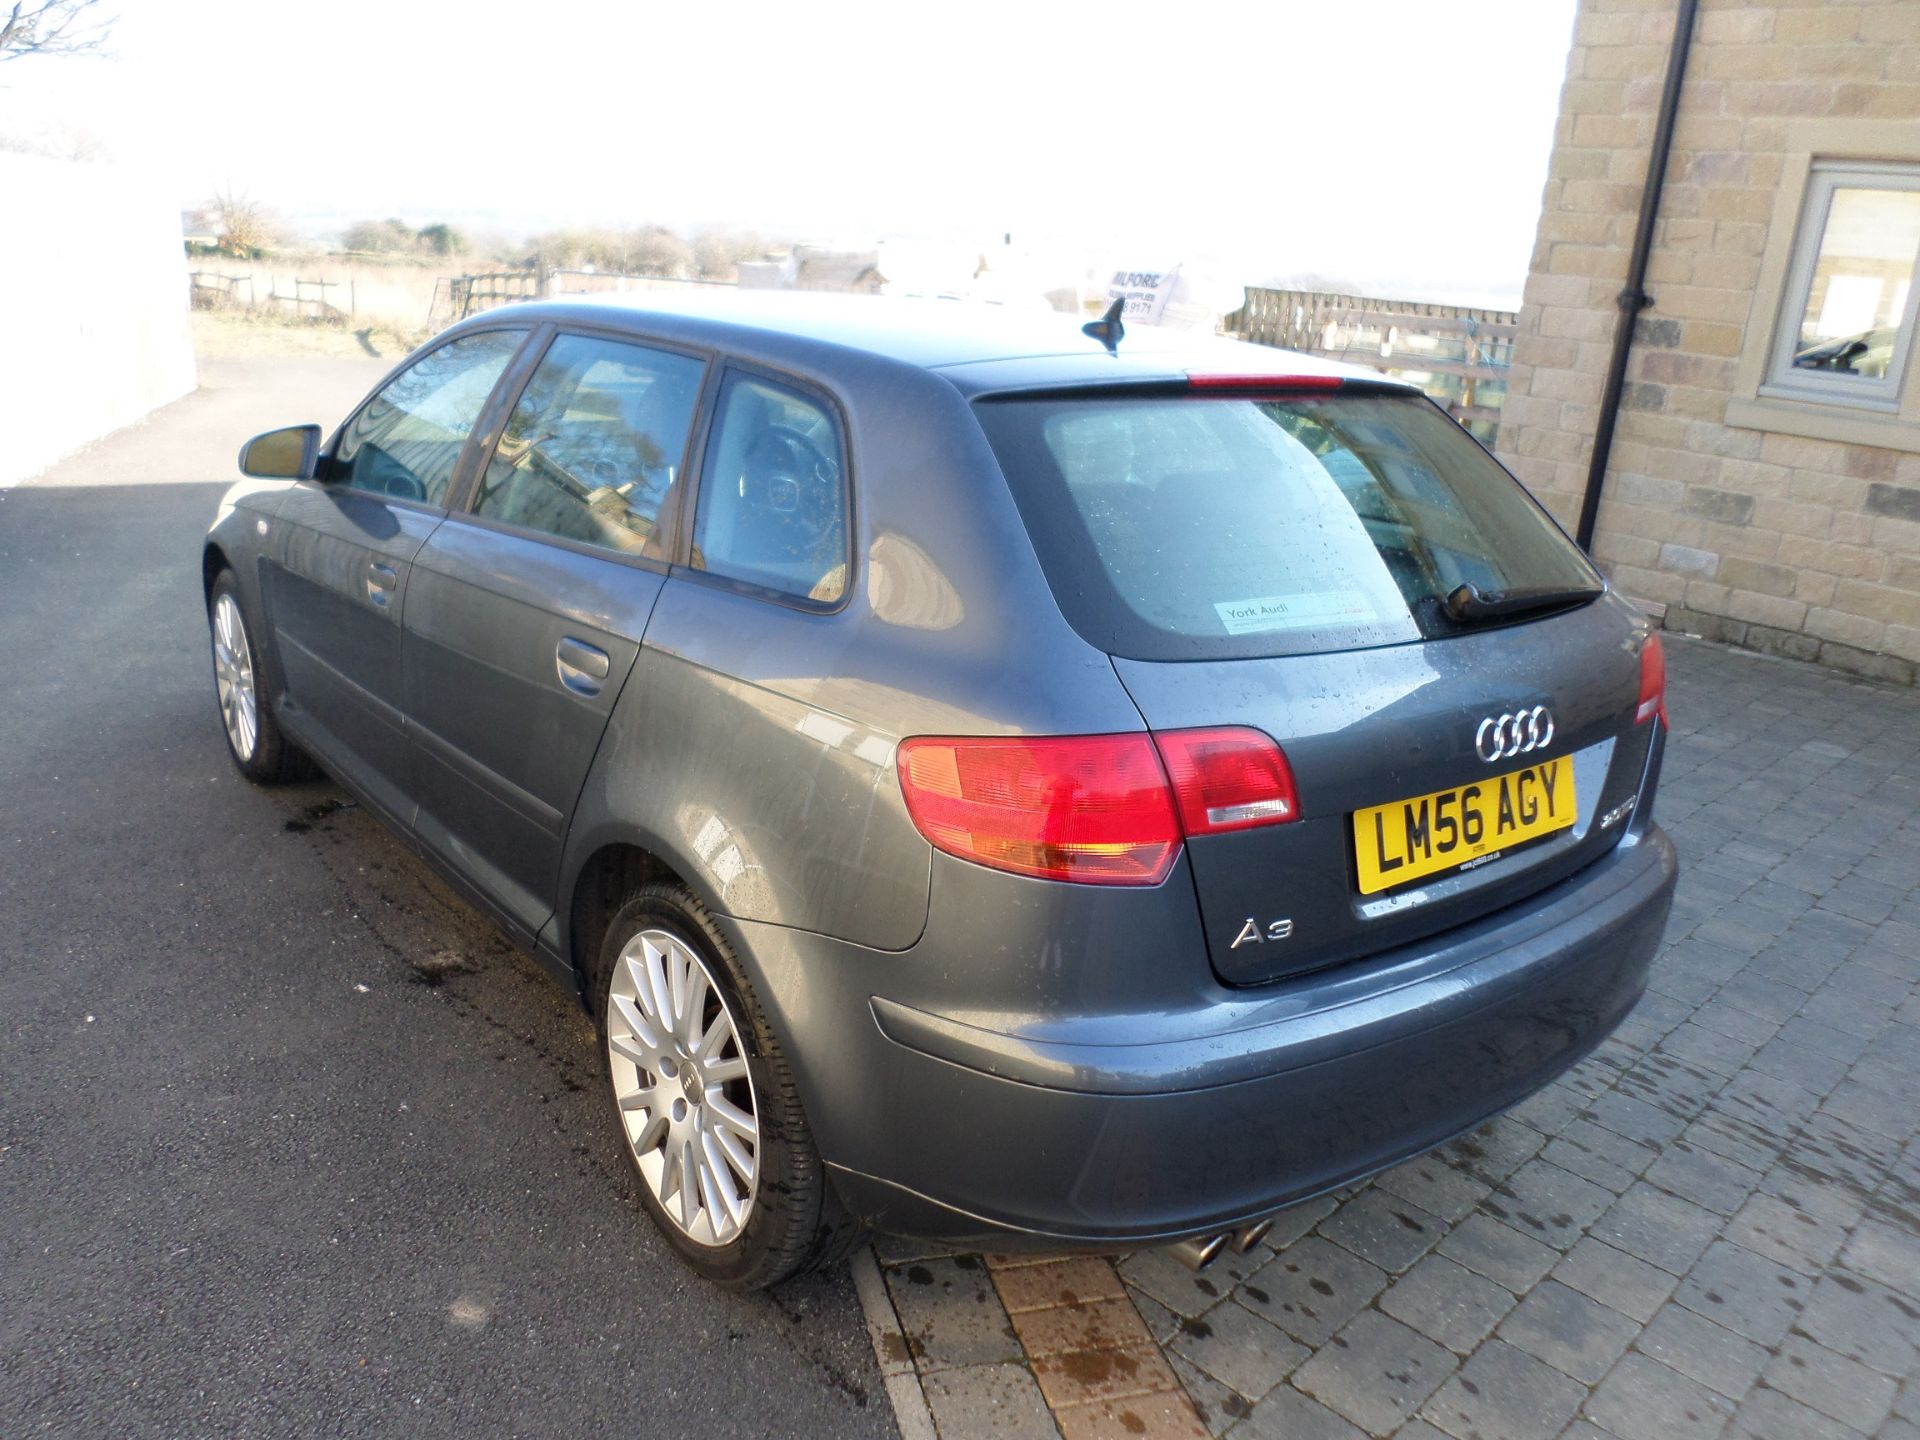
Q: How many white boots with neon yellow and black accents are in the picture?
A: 0